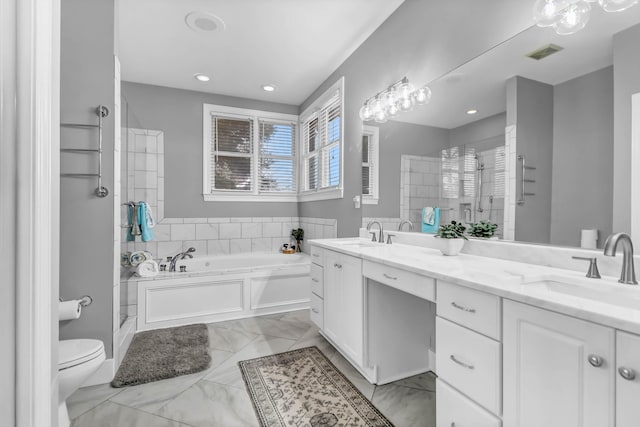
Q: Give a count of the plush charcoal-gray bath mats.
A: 1